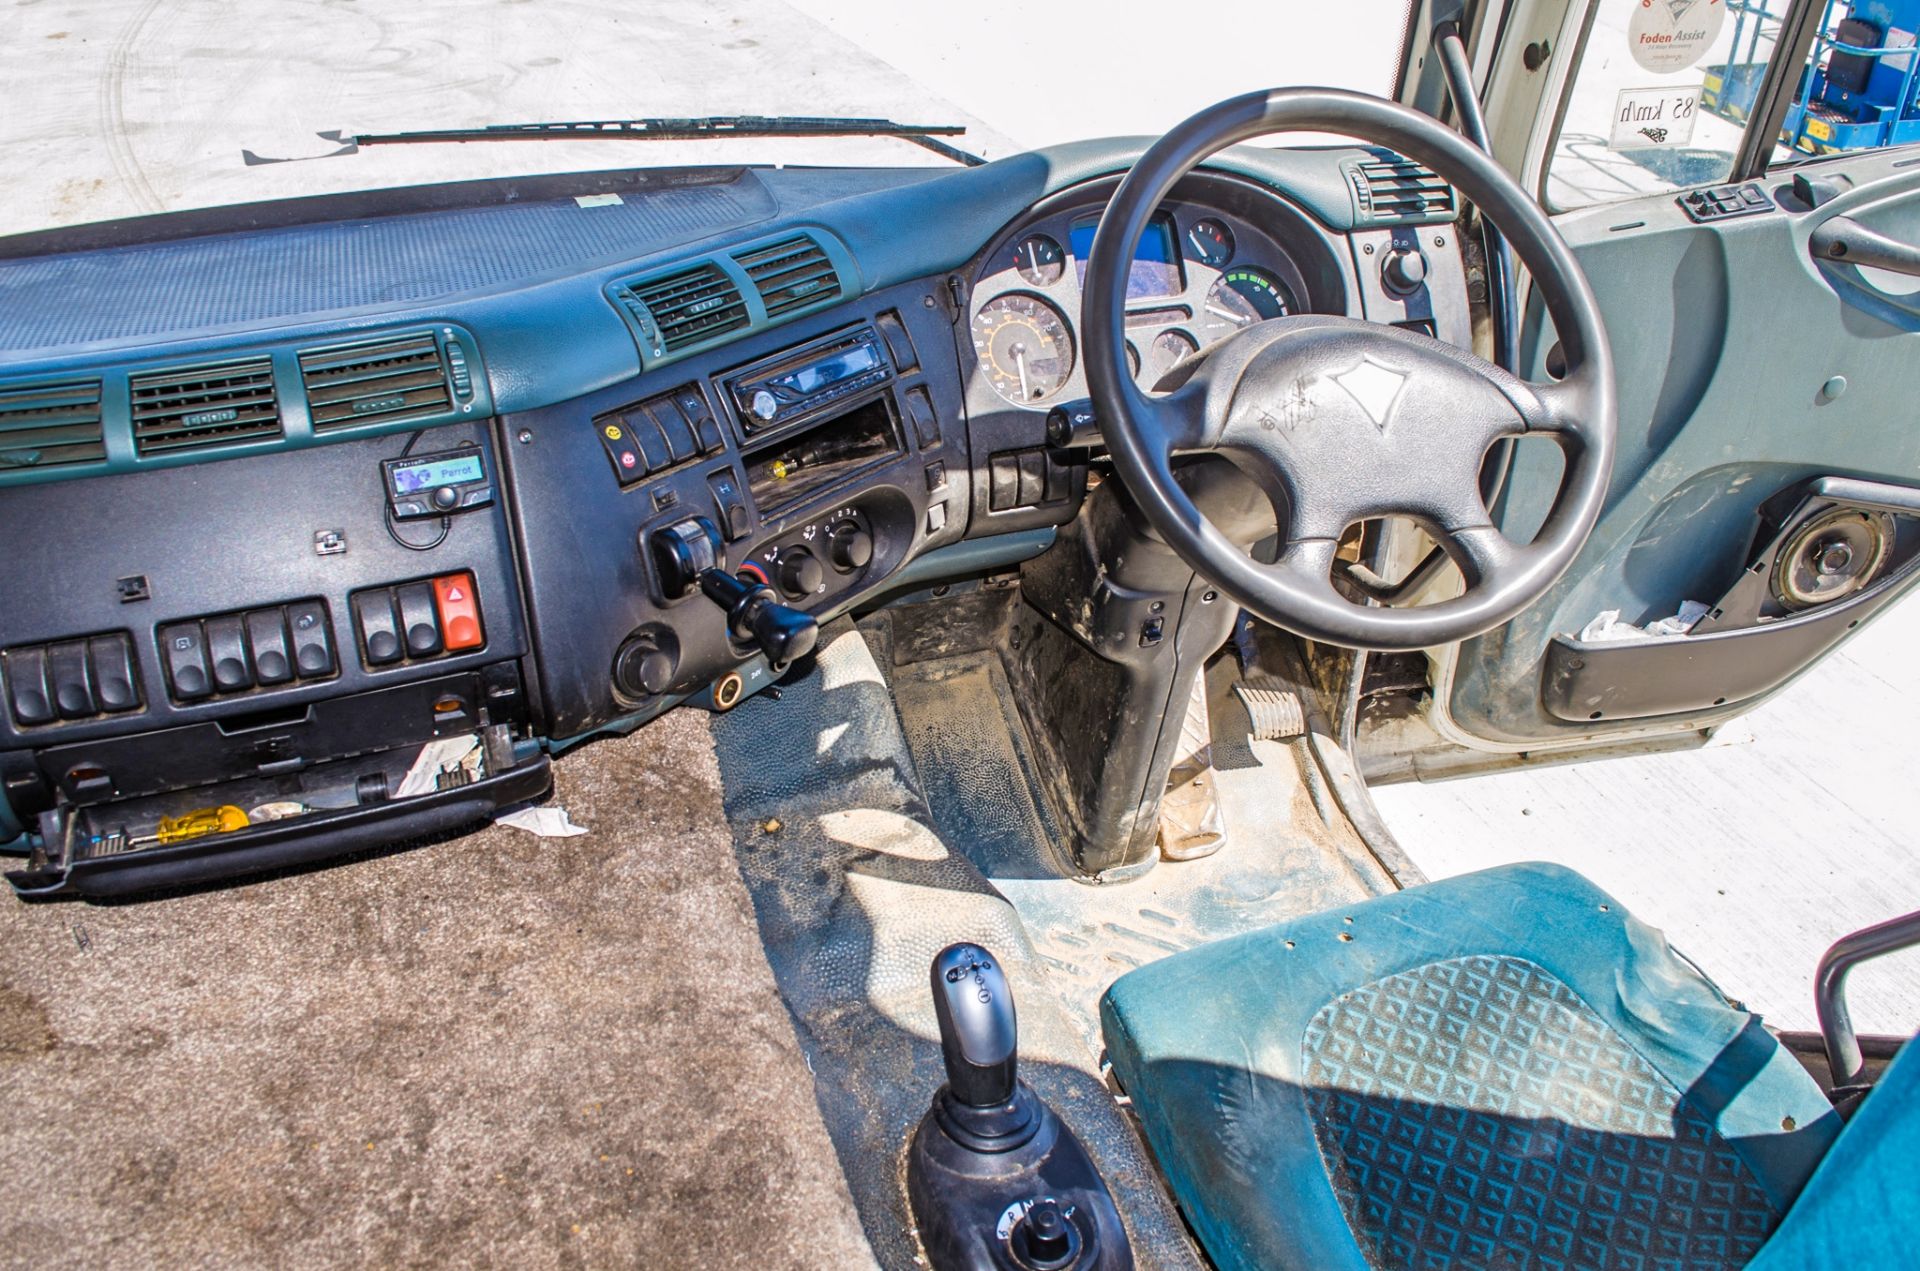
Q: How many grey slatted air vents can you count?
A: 6